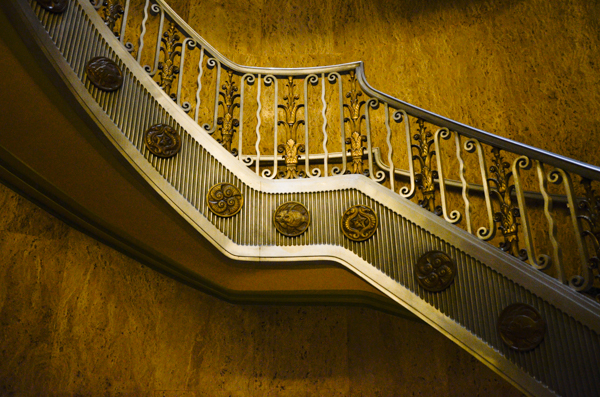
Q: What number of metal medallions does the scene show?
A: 8